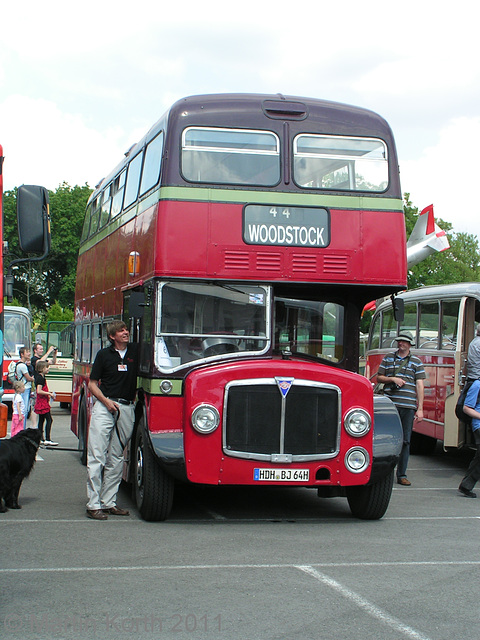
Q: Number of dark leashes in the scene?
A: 1